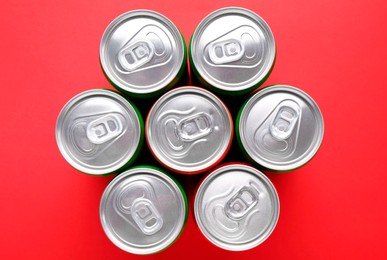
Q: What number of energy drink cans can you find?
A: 7